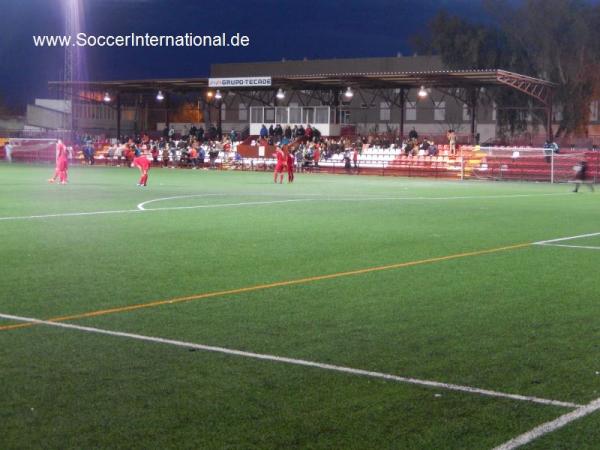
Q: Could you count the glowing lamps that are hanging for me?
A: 6